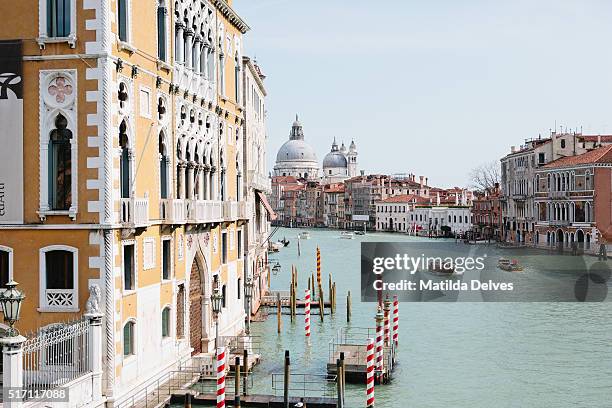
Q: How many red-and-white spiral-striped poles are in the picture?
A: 6